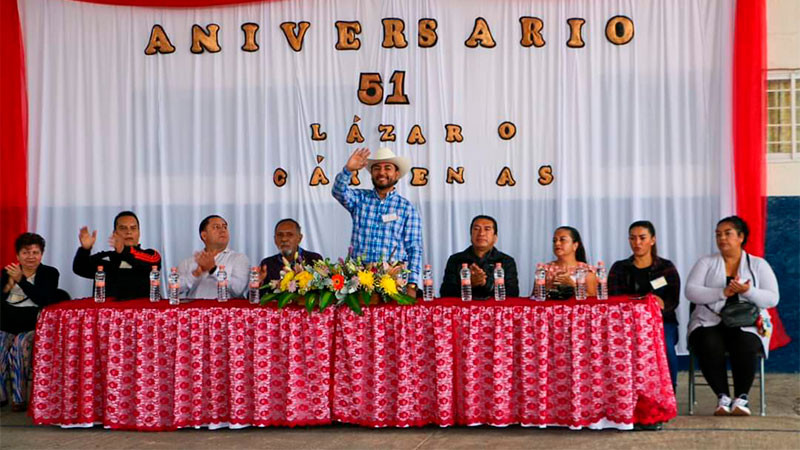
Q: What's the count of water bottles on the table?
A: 11